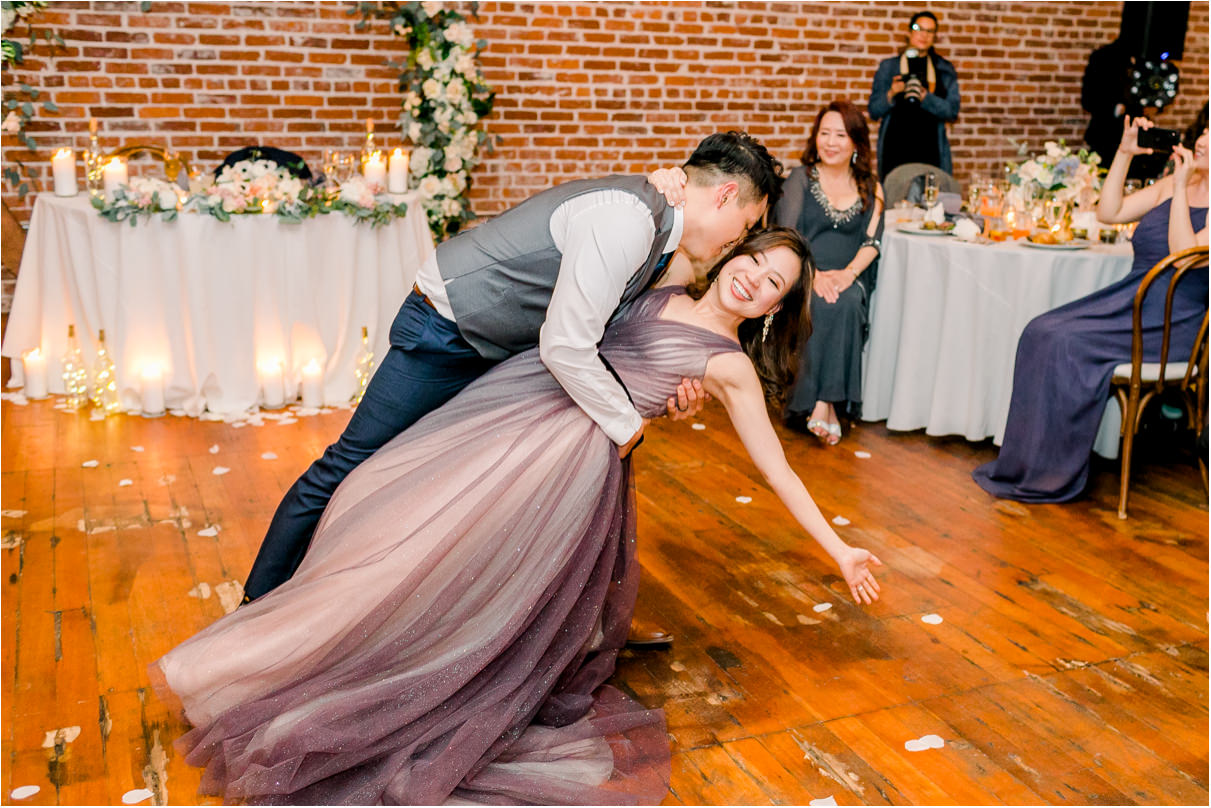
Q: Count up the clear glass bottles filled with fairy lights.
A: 5